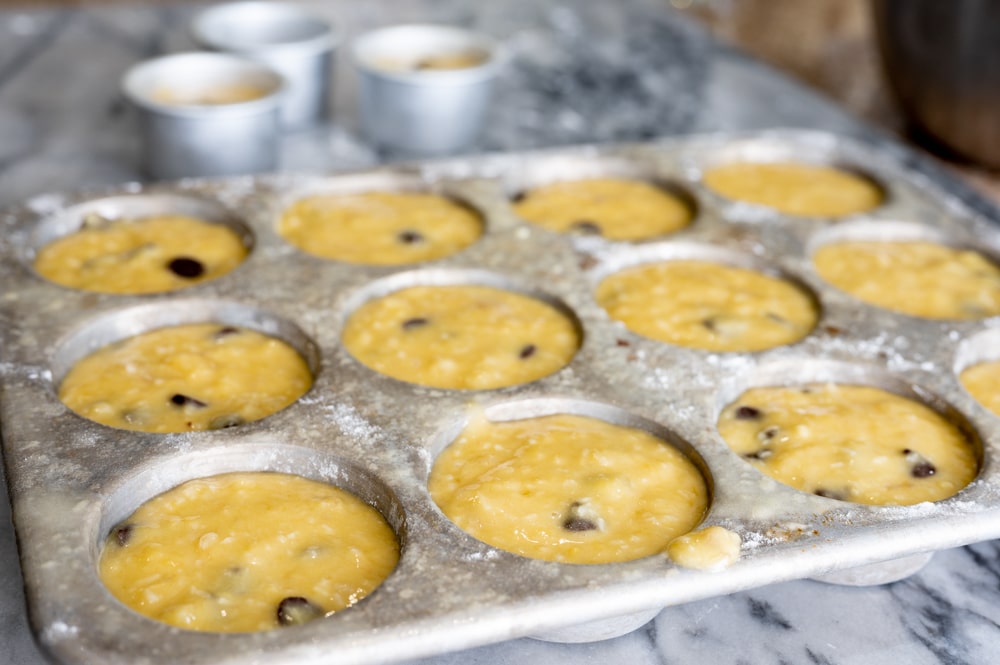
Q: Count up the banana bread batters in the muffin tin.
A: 12